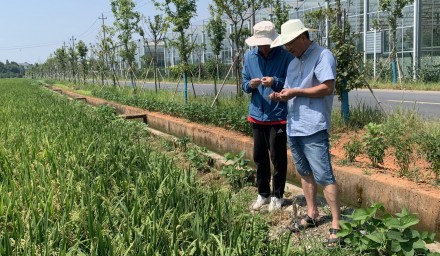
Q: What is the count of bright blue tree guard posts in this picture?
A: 3